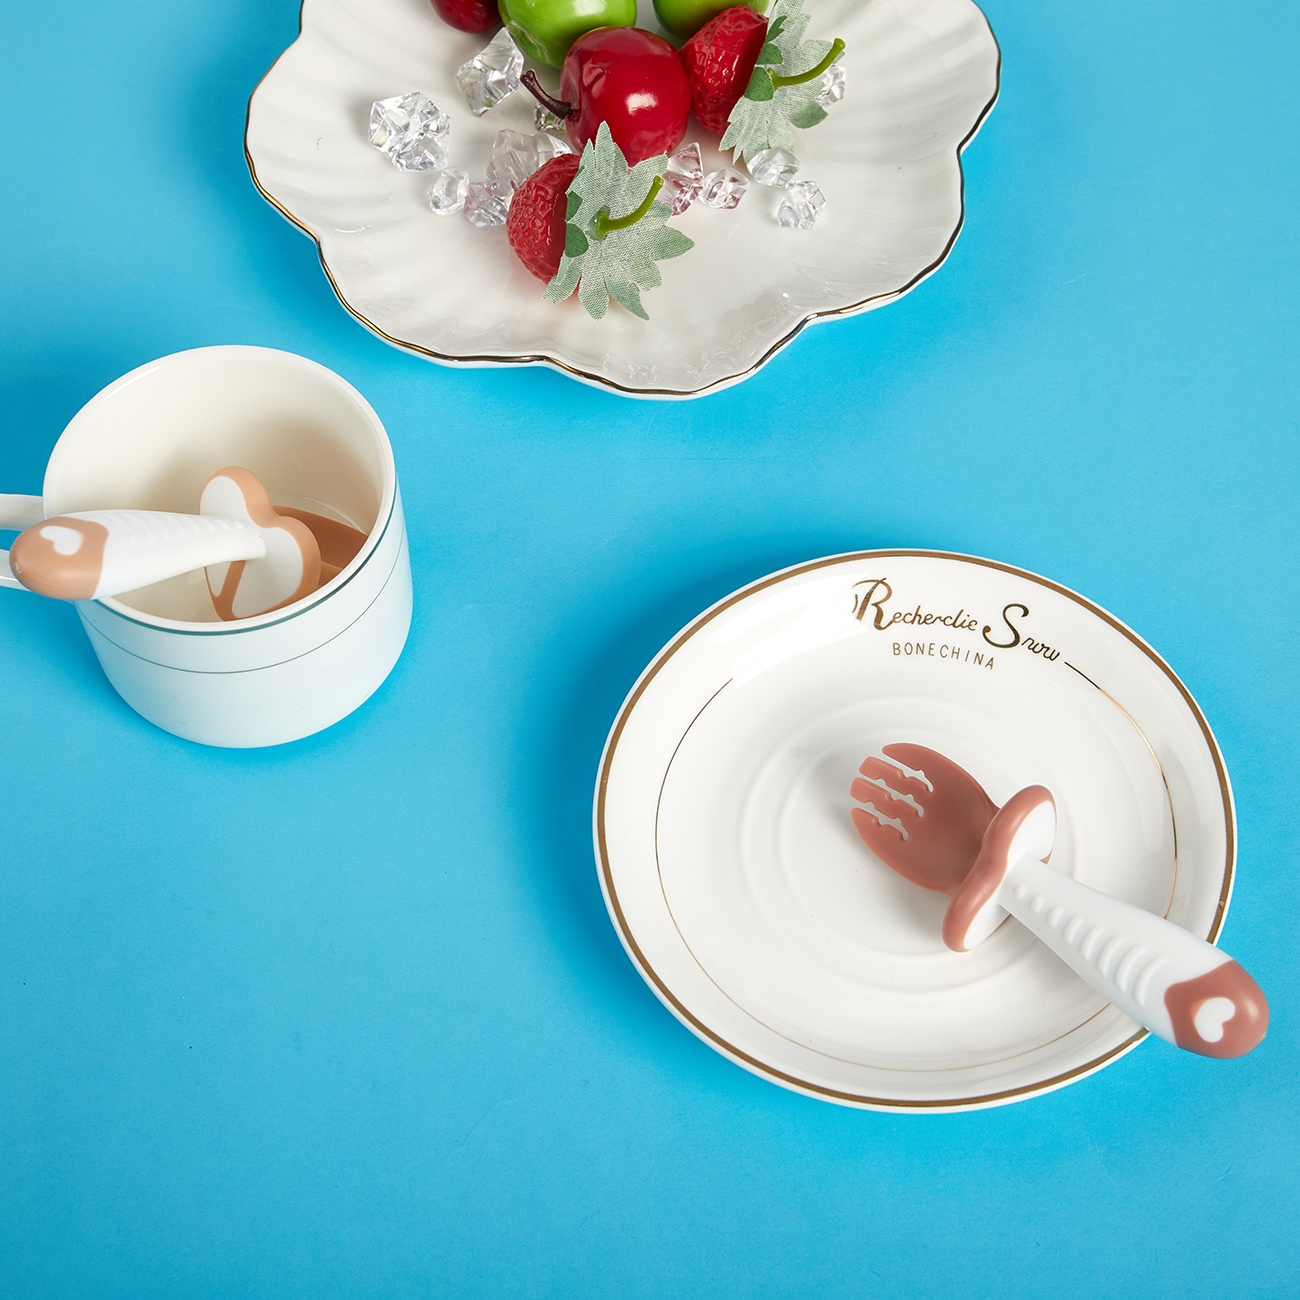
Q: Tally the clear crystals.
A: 11